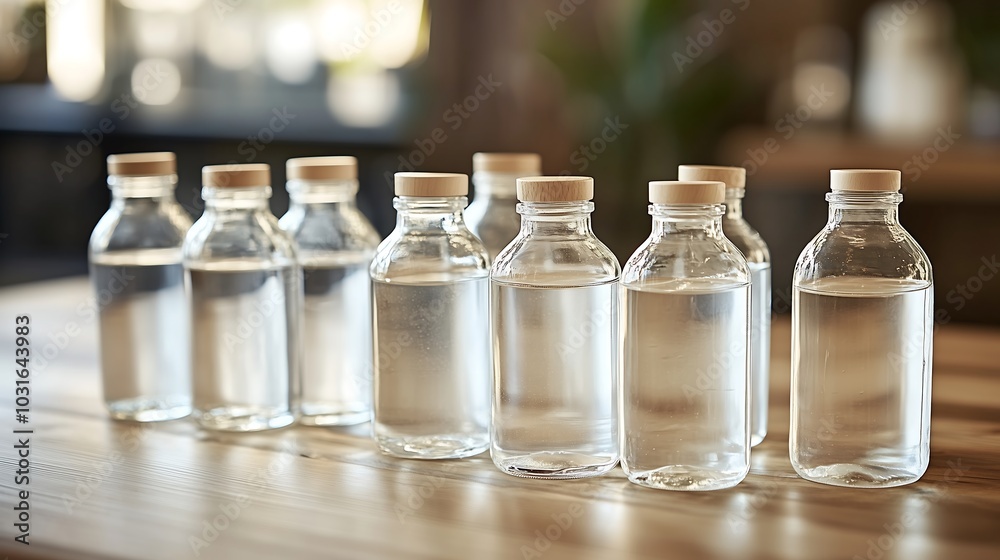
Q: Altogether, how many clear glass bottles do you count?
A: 9